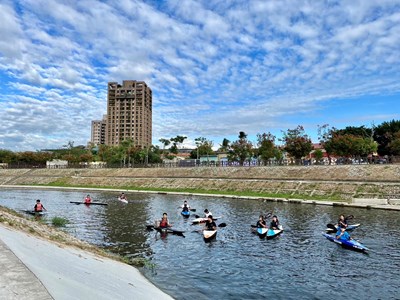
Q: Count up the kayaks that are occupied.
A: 11